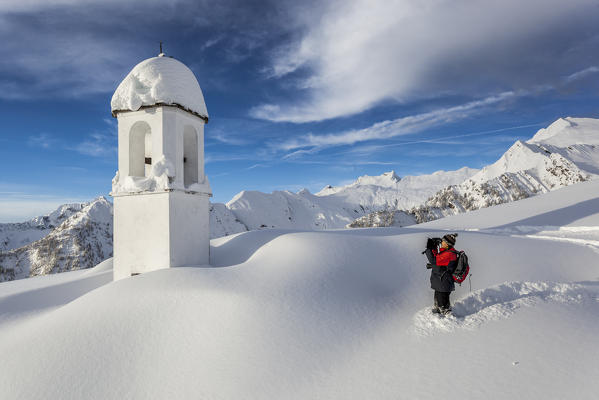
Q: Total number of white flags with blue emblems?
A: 0